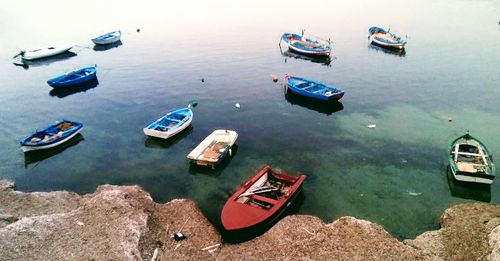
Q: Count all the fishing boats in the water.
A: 11